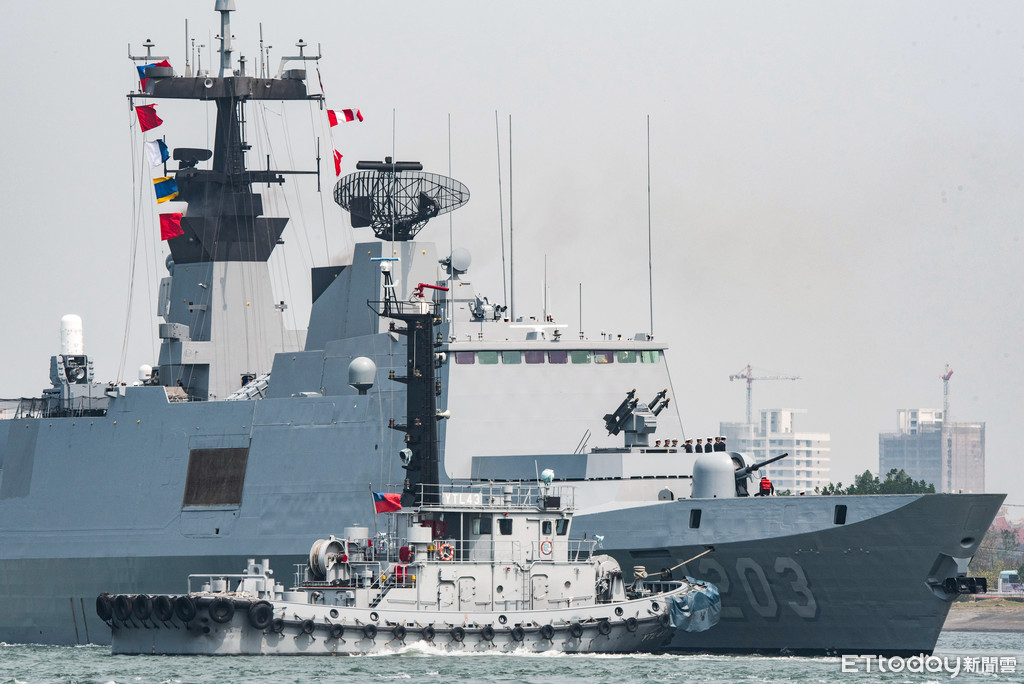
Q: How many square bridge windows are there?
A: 9